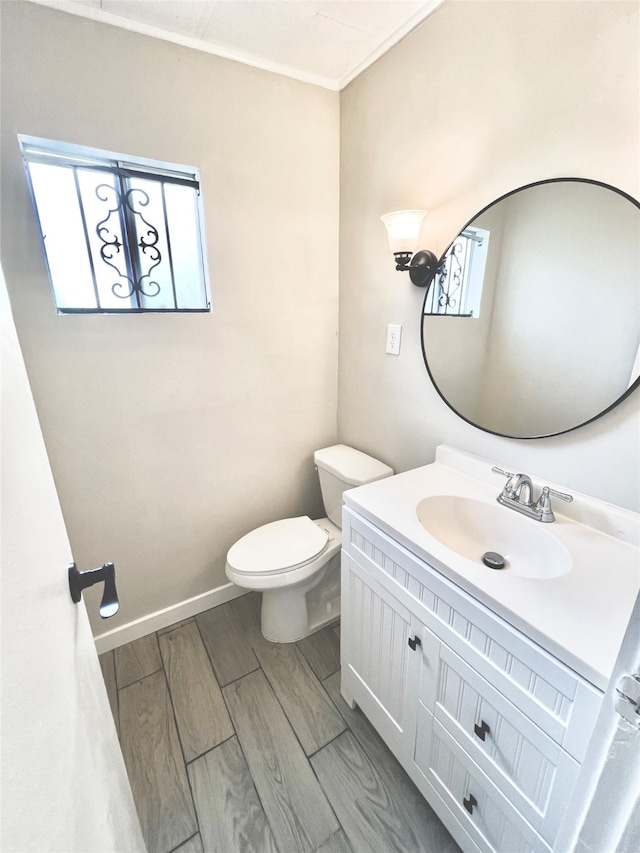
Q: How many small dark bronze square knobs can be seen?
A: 3